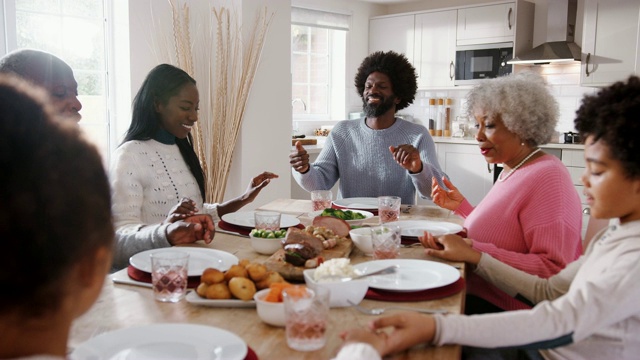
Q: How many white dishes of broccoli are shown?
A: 1